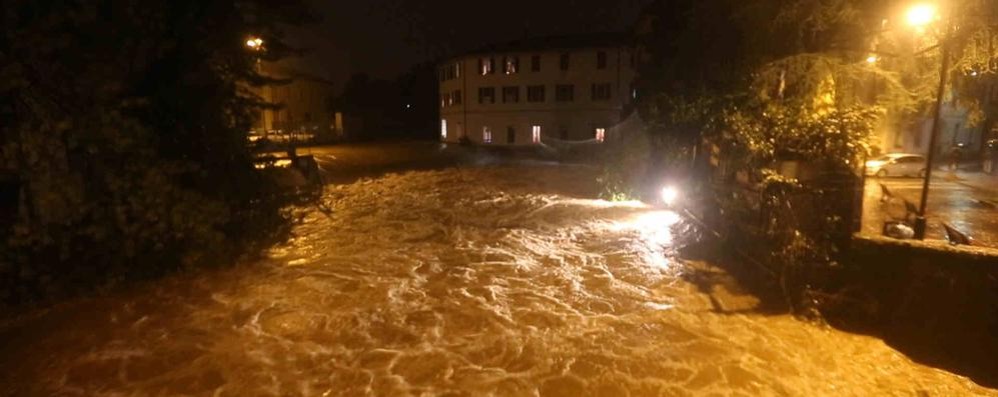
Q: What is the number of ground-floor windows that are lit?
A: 4